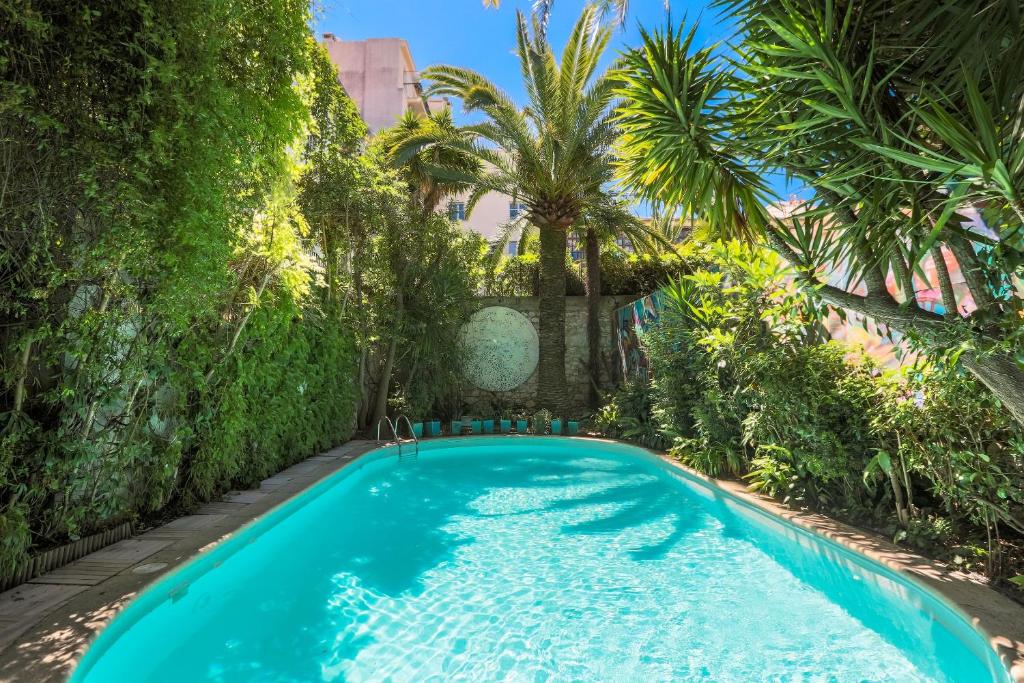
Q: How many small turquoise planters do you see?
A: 9